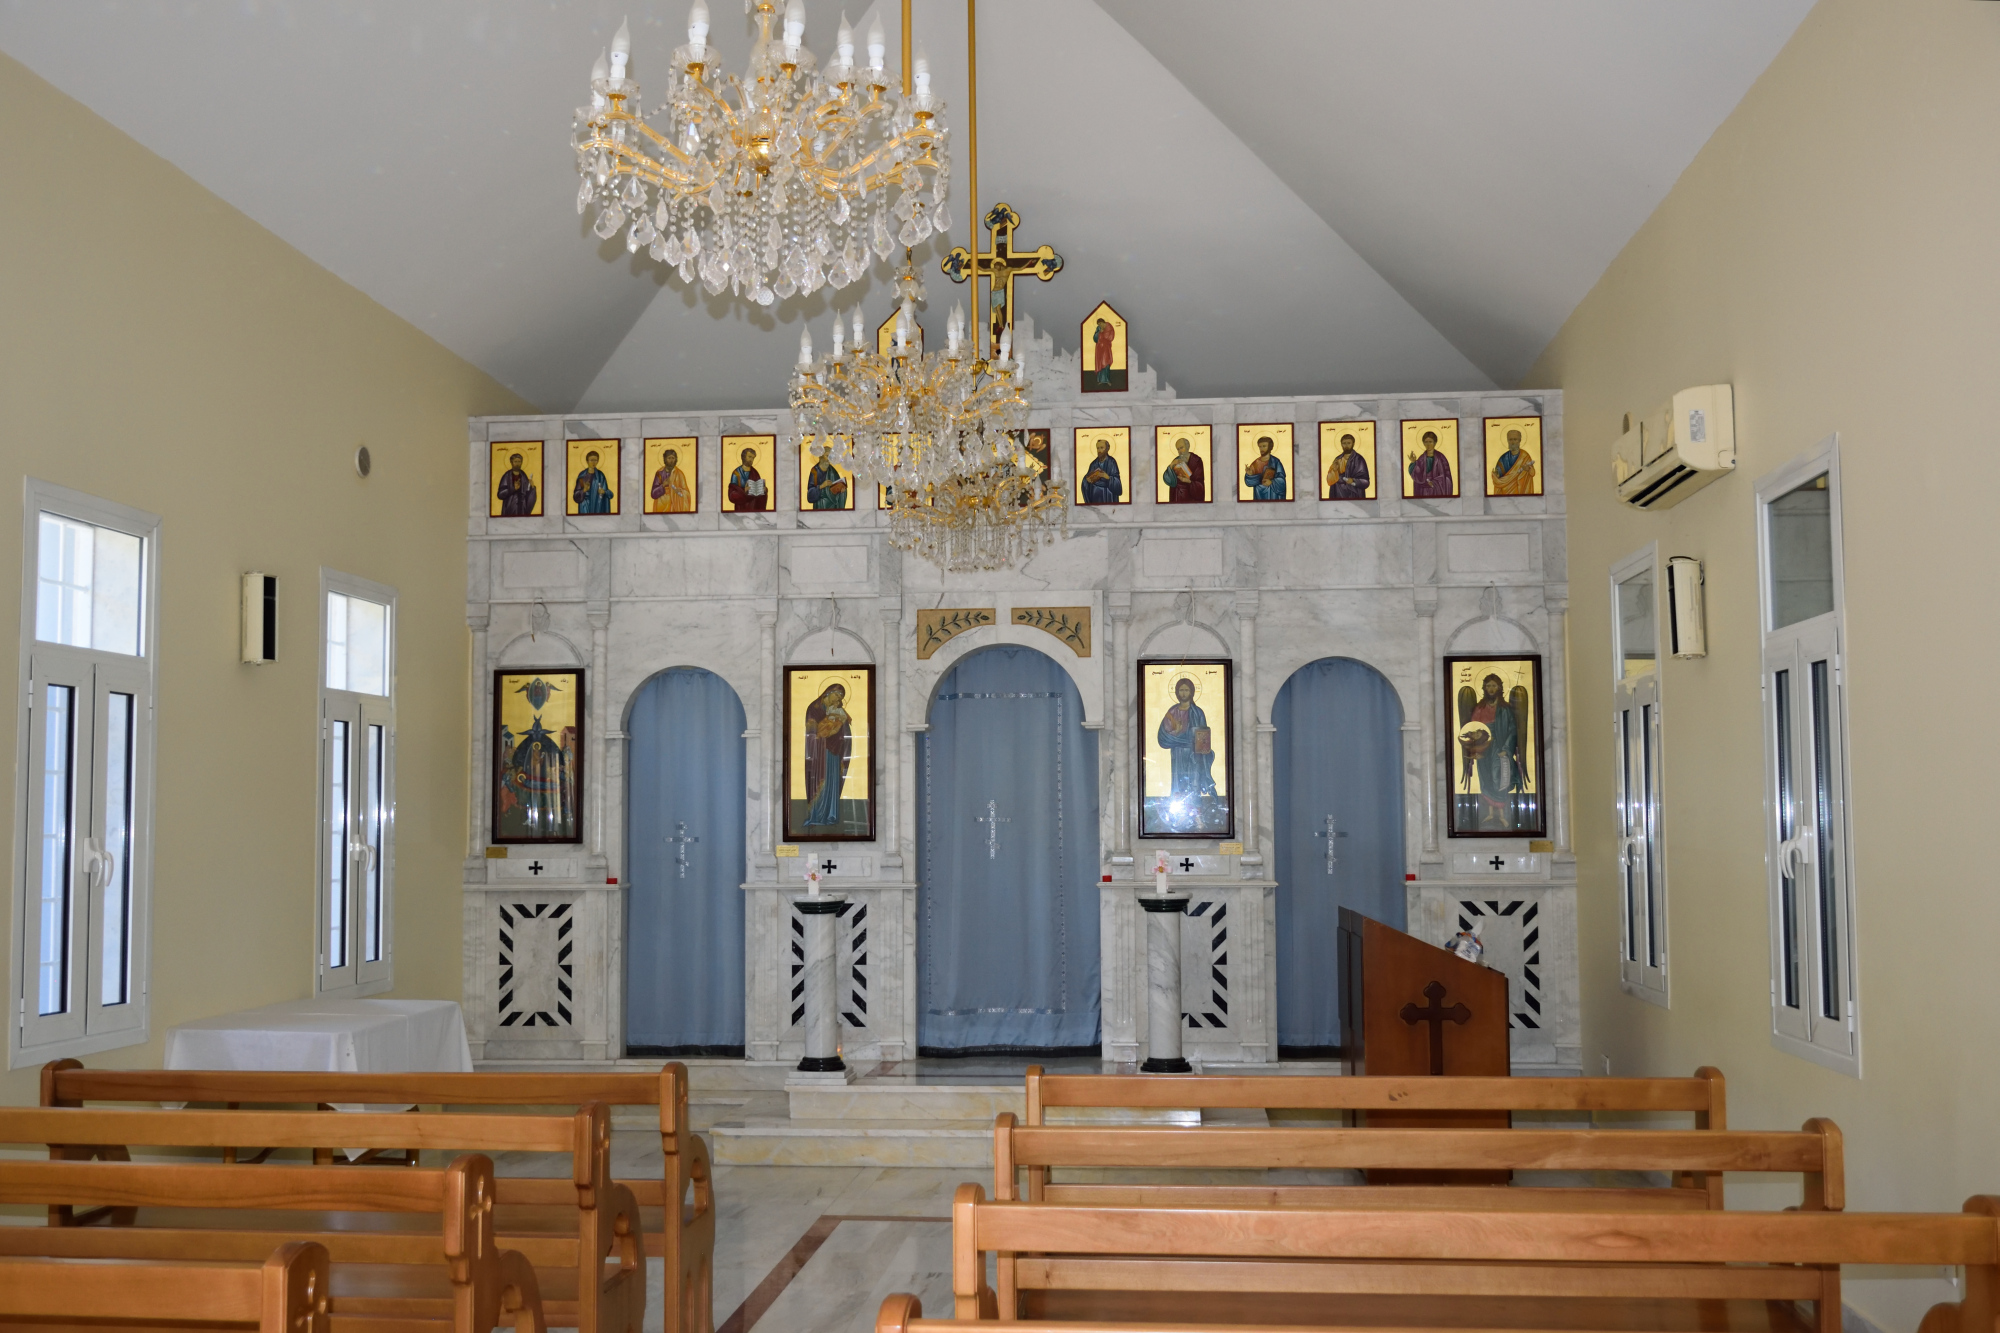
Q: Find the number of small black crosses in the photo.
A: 4